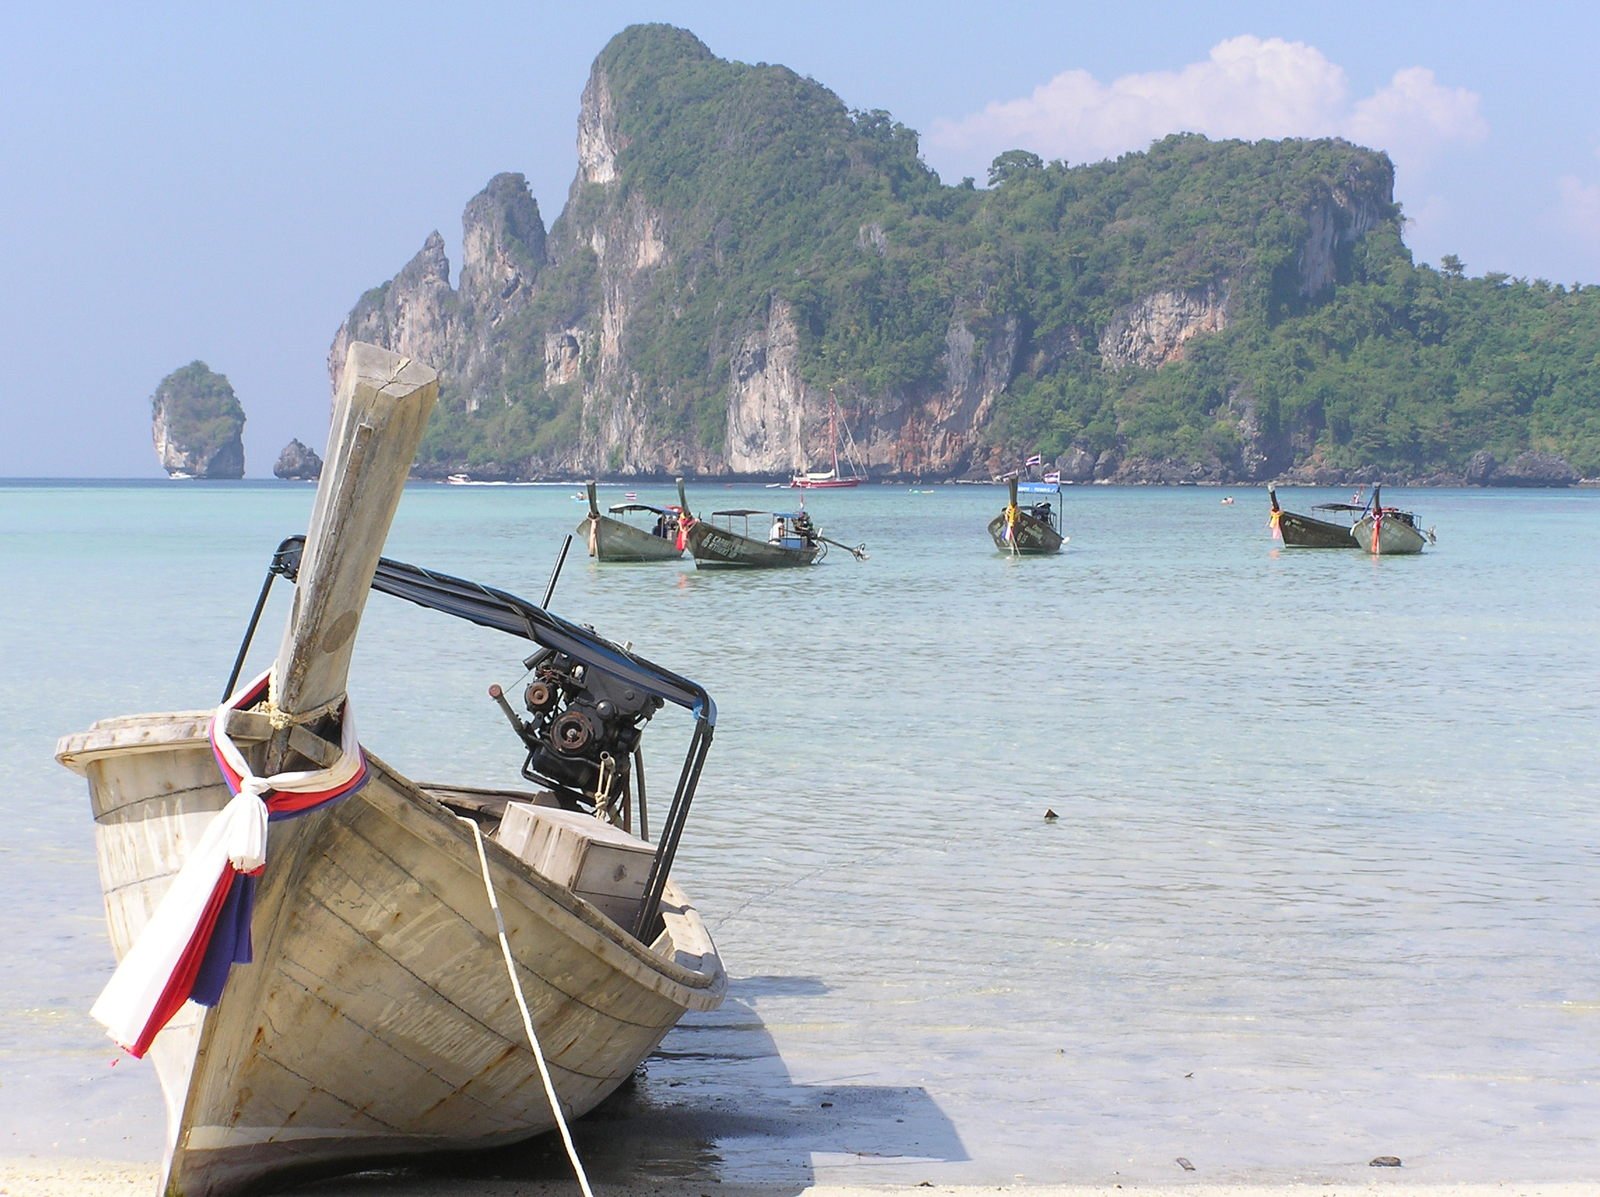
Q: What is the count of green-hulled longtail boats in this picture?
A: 5